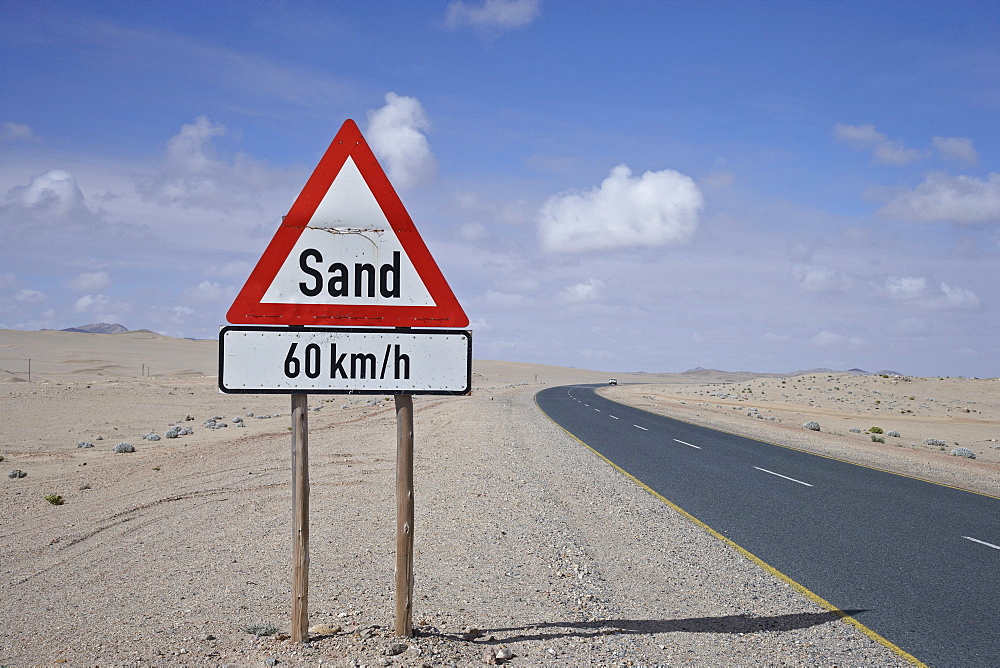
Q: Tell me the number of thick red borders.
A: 1